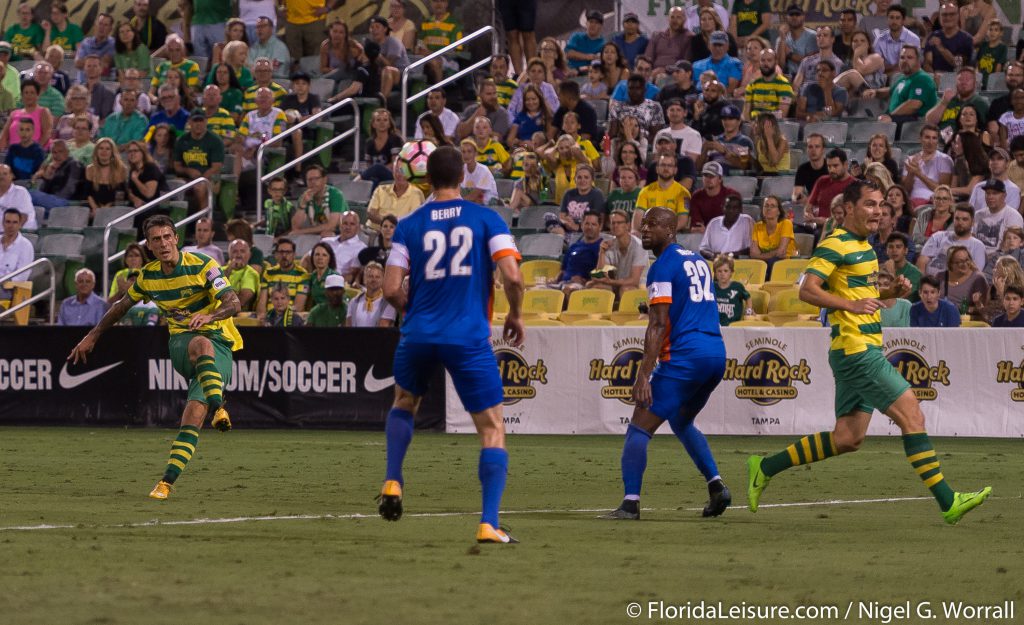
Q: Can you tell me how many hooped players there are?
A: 2